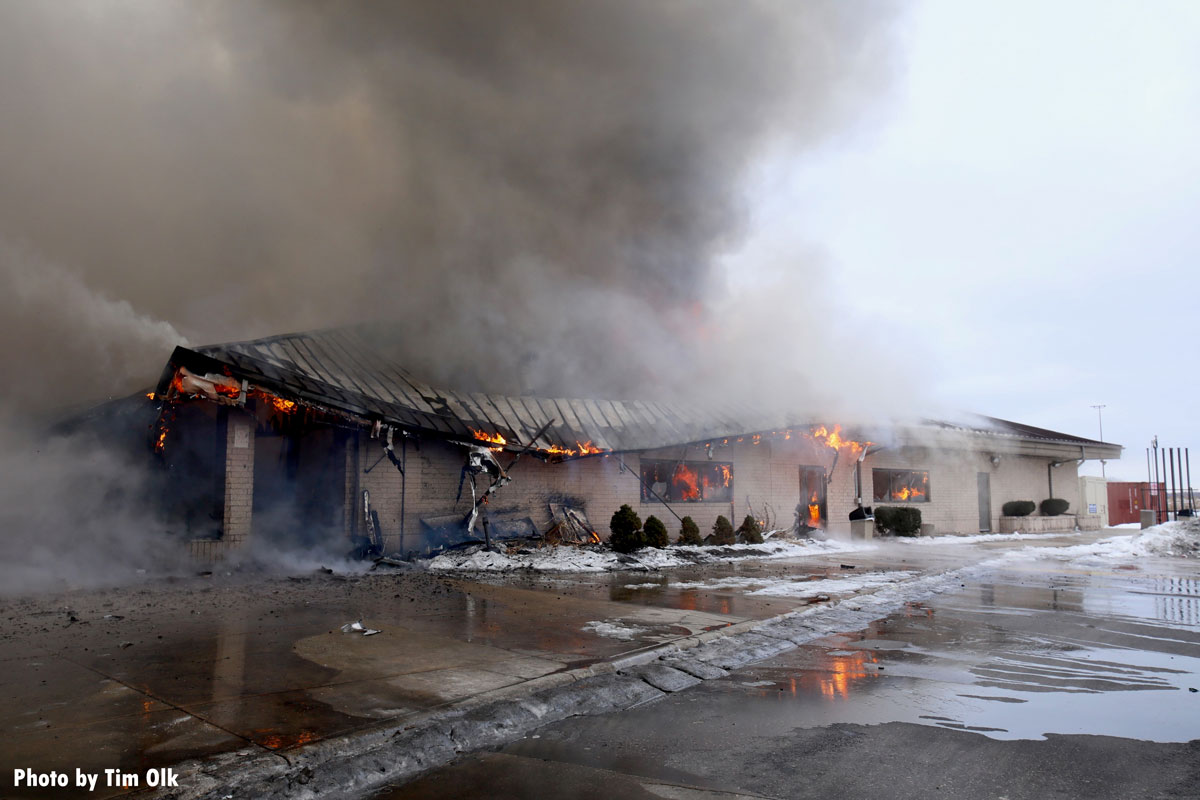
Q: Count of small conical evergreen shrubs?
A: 5